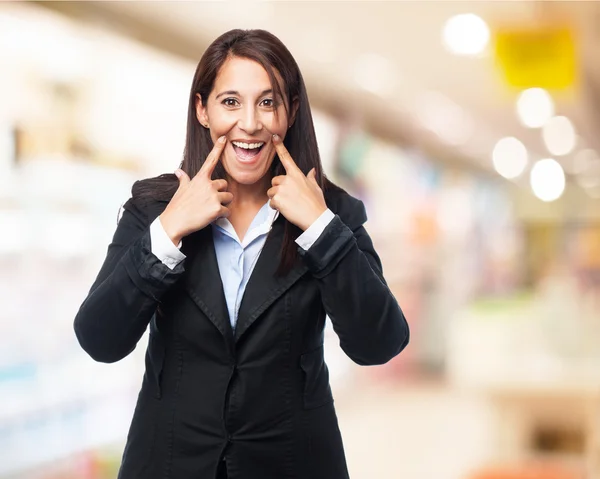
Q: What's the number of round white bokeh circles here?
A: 5